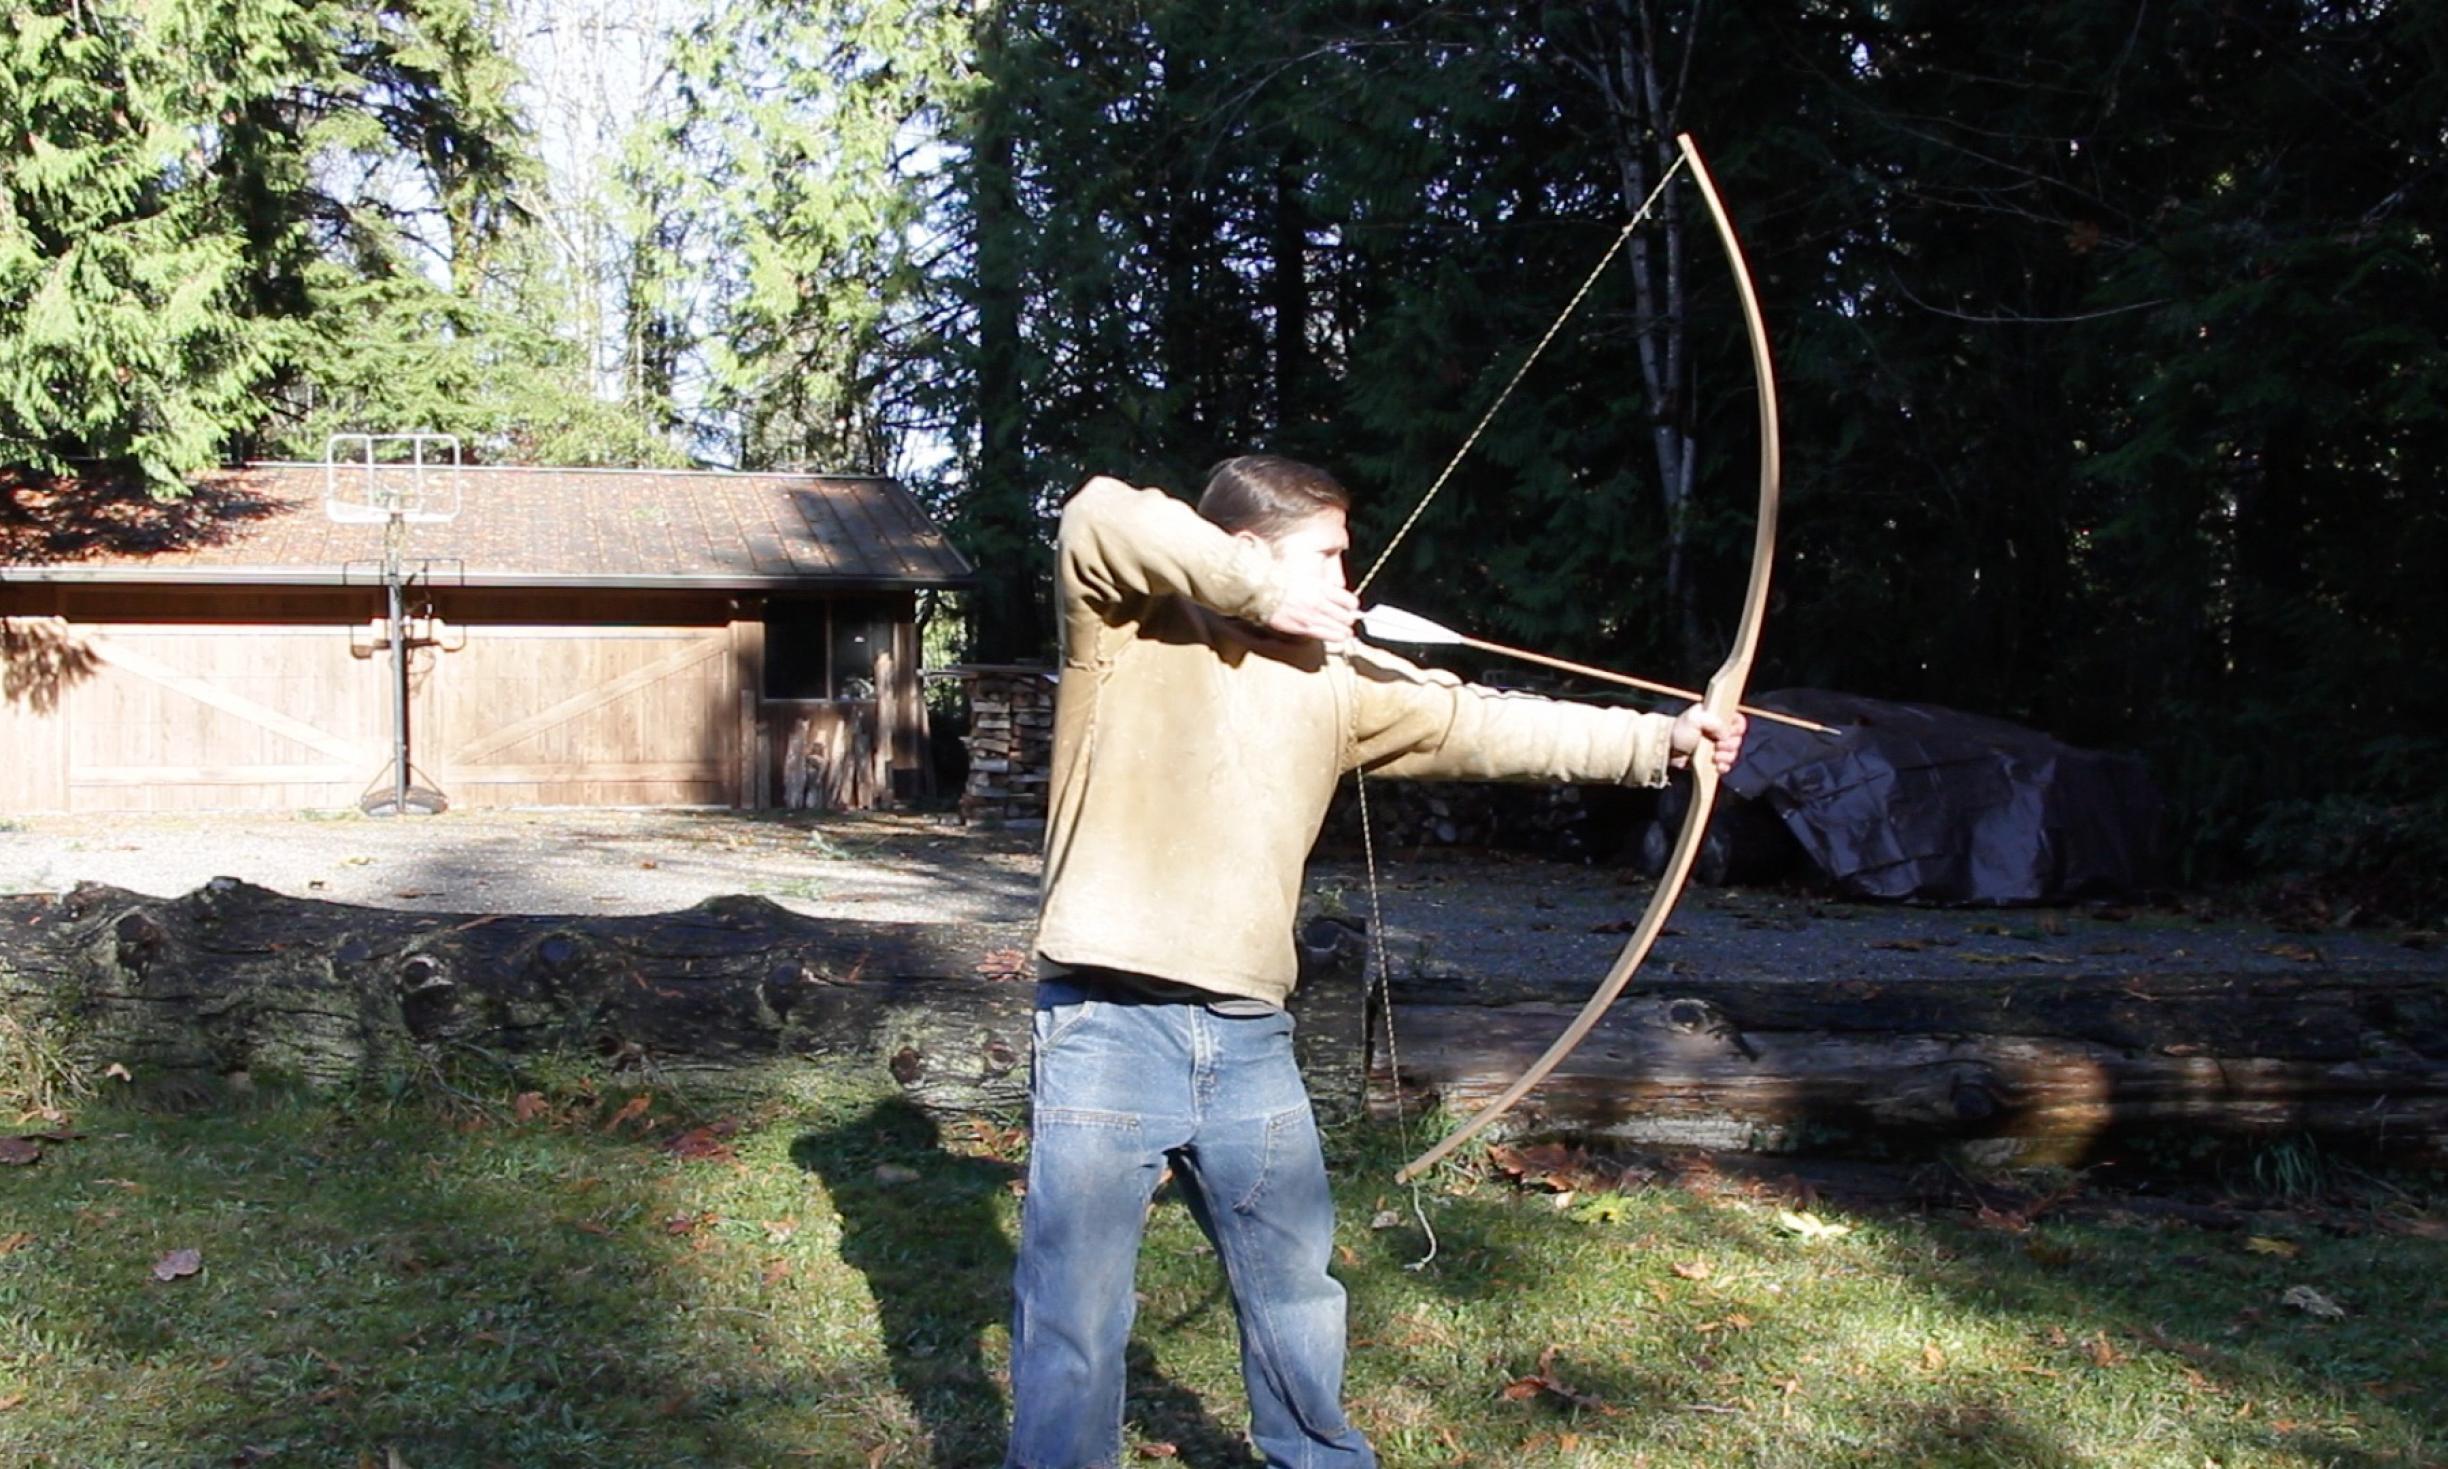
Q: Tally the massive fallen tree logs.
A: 2